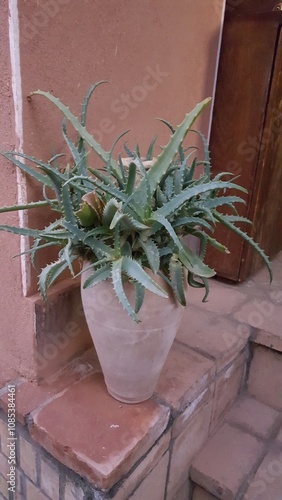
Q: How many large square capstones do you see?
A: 3